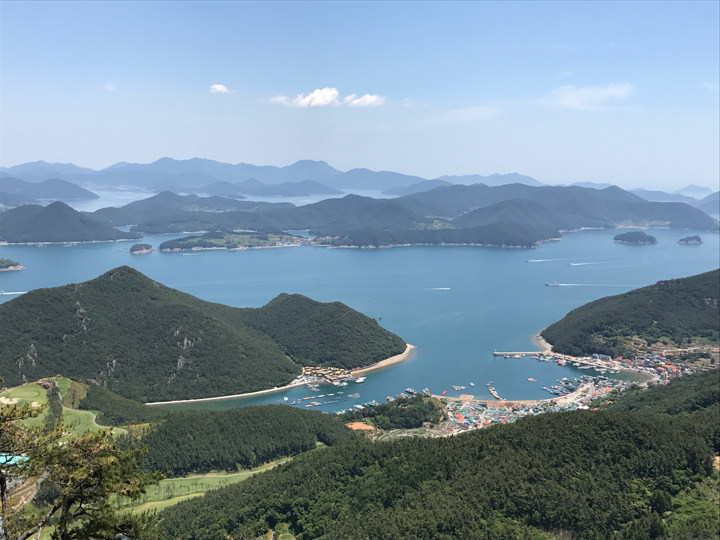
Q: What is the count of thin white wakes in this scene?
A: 5